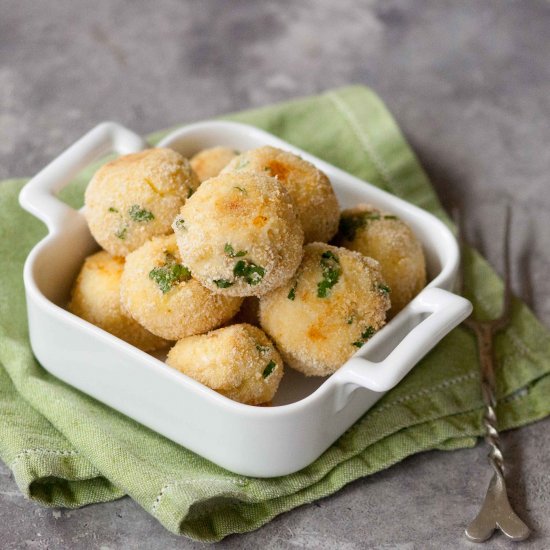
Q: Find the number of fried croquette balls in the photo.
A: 9